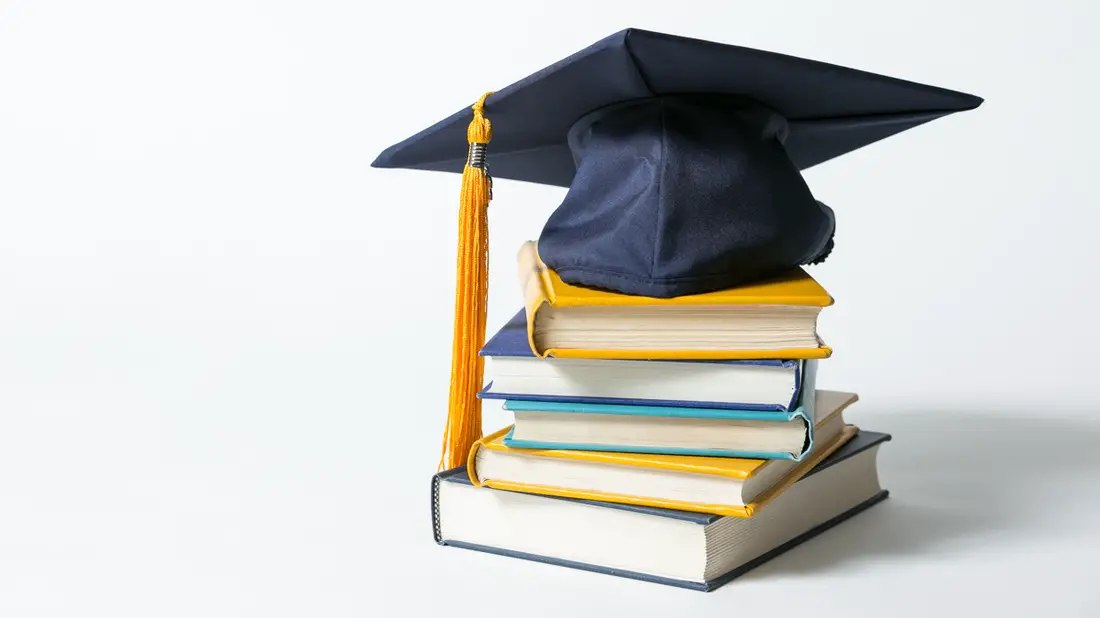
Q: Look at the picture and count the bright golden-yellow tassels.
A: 1